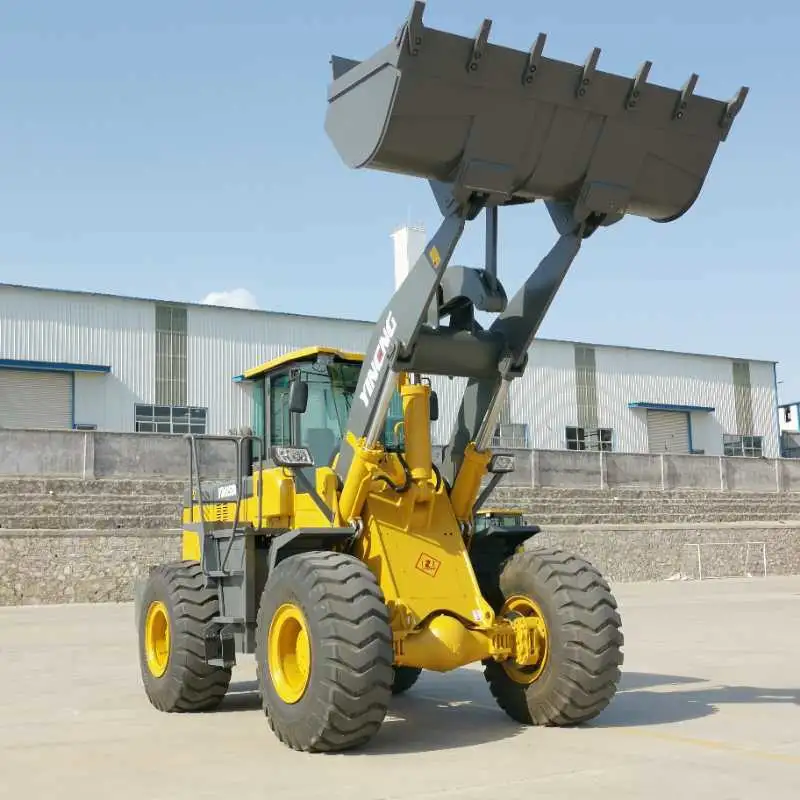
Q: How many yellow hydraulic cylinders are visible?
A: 3